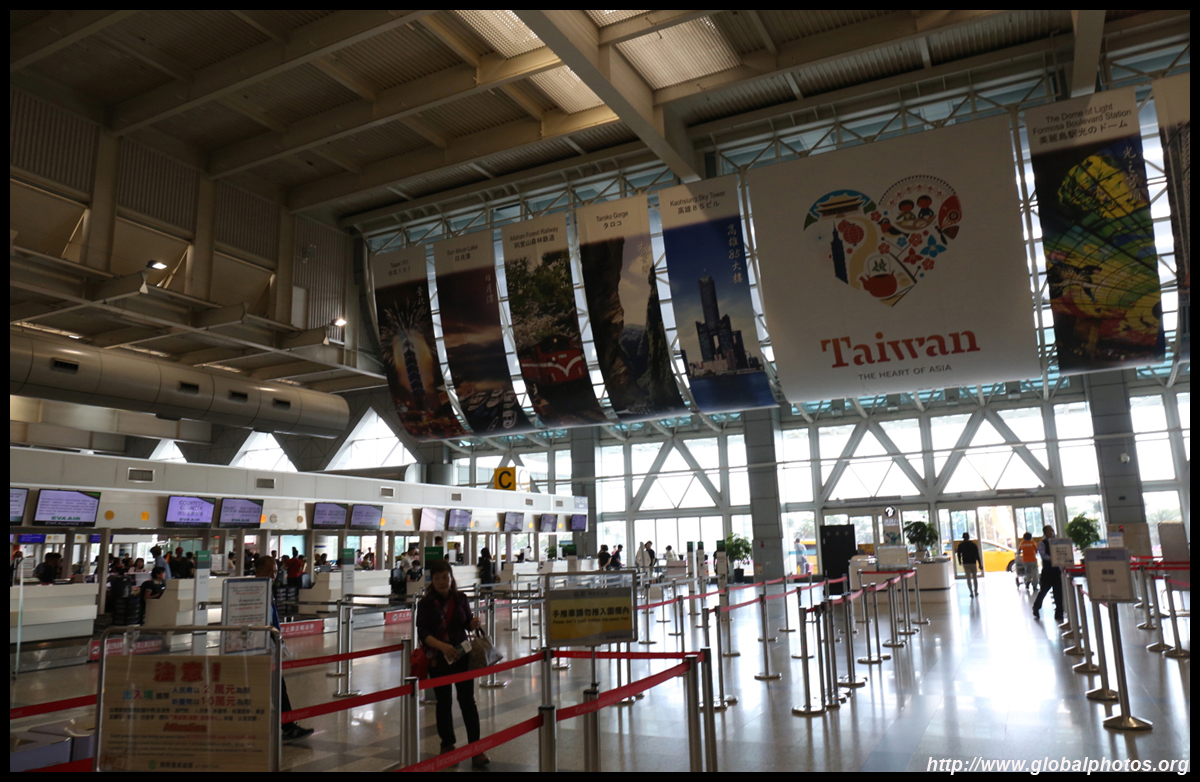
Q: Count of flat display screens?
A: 11